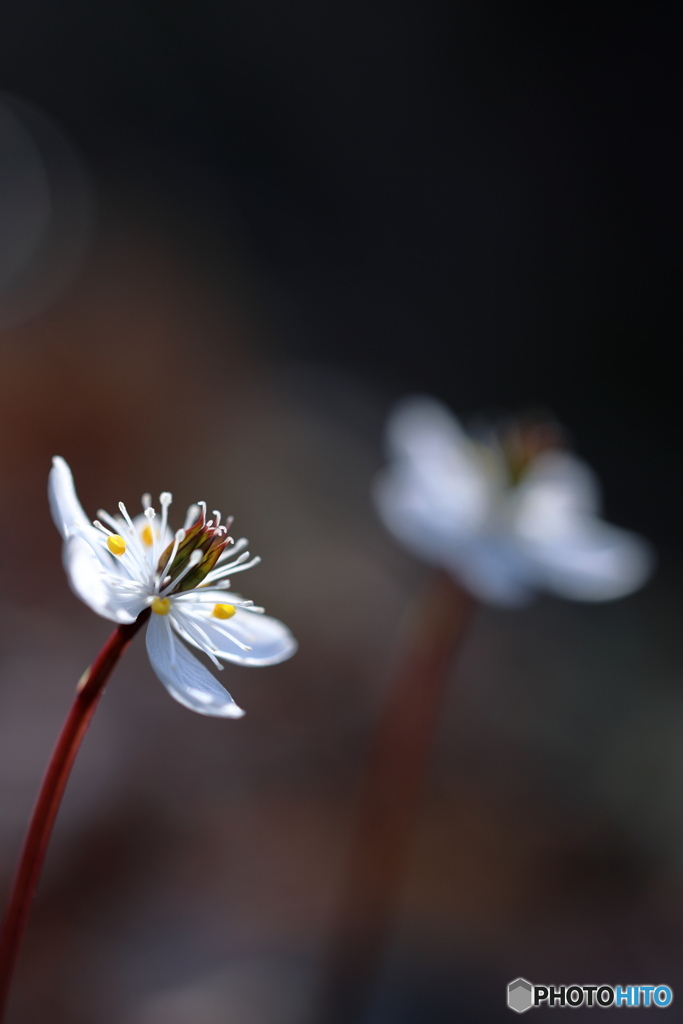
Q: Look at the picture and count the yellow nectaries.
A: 4